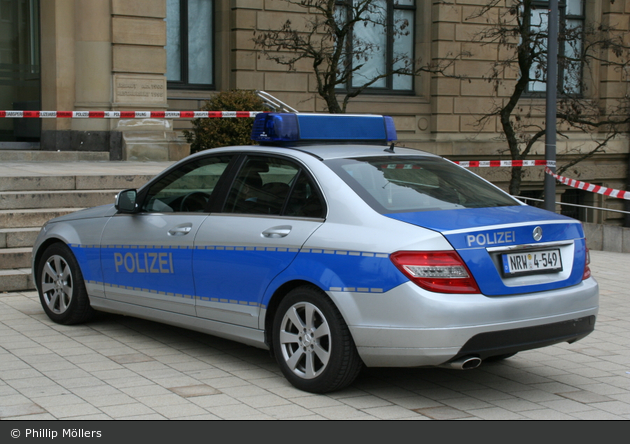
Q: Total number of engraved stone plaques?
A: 1